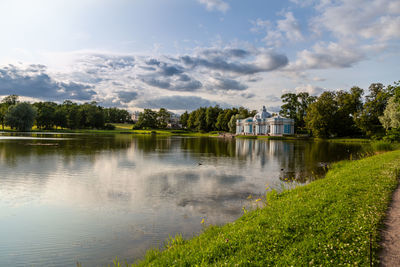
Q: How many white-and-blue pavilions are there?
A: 1